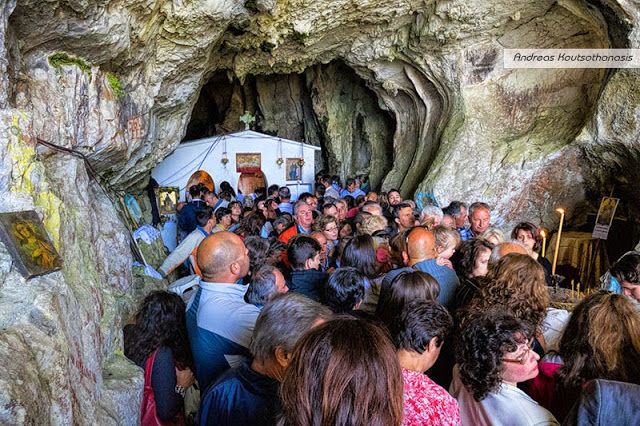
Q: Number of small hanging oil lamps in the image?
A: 3